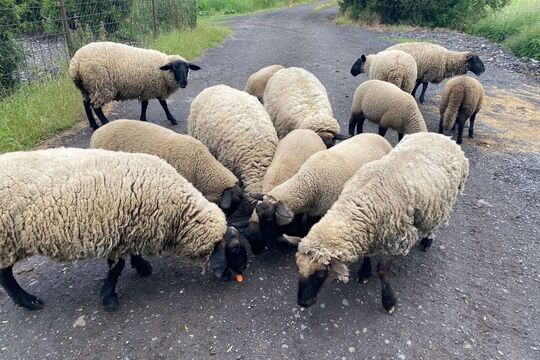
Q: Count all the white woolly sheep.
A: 13